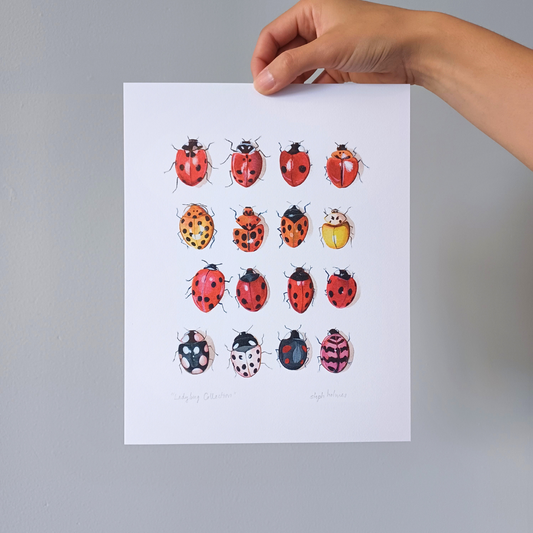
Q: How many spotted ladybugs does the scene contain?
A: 13